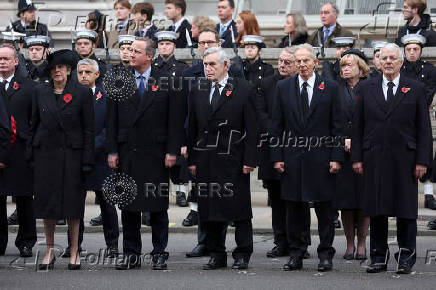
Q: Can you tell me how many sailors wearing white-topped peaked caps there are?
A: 9